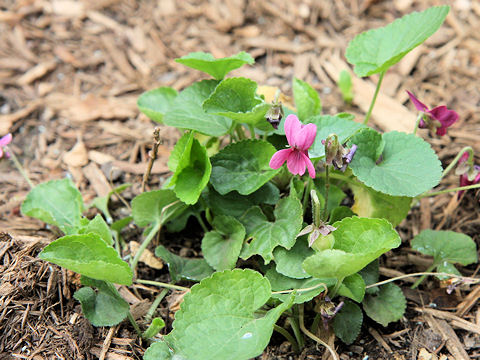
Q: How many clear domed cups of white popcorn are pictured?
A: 0